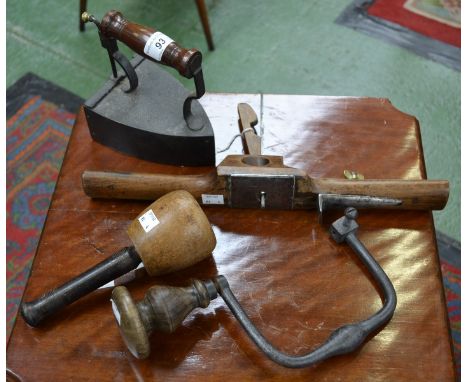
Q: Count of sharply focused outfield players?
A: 0